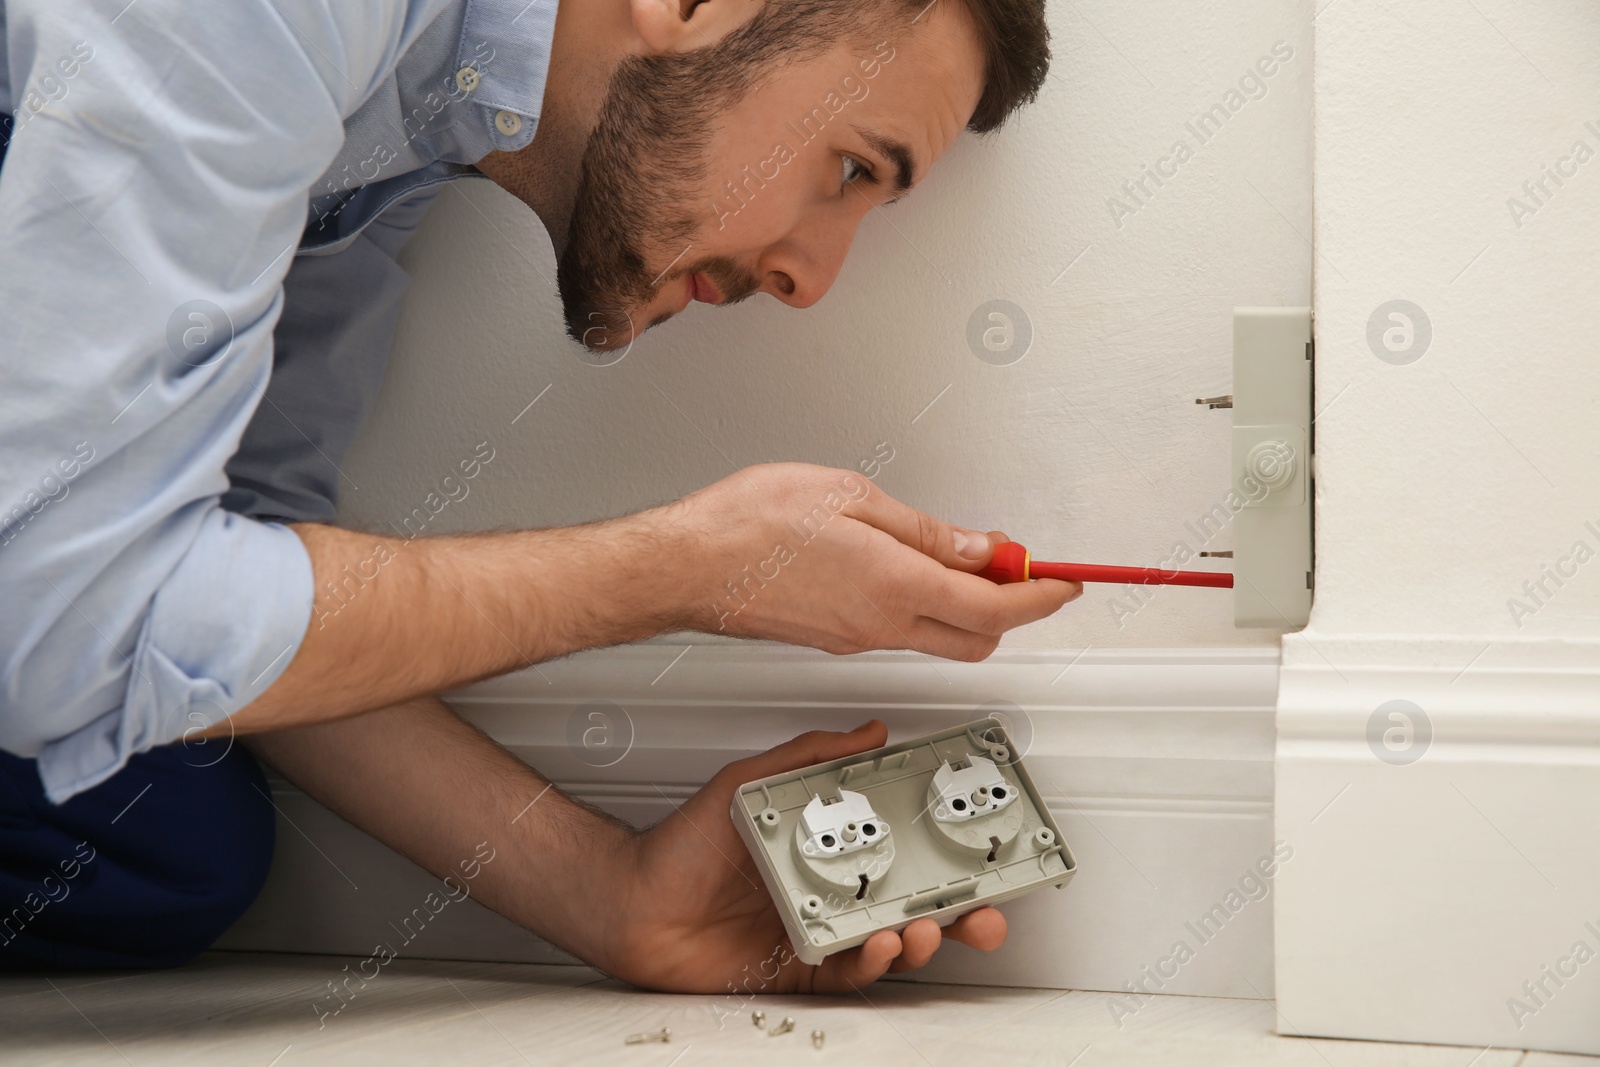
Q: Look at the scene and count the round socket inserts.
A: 2